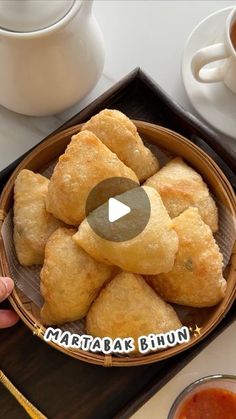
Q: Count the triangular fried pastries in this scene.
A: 8